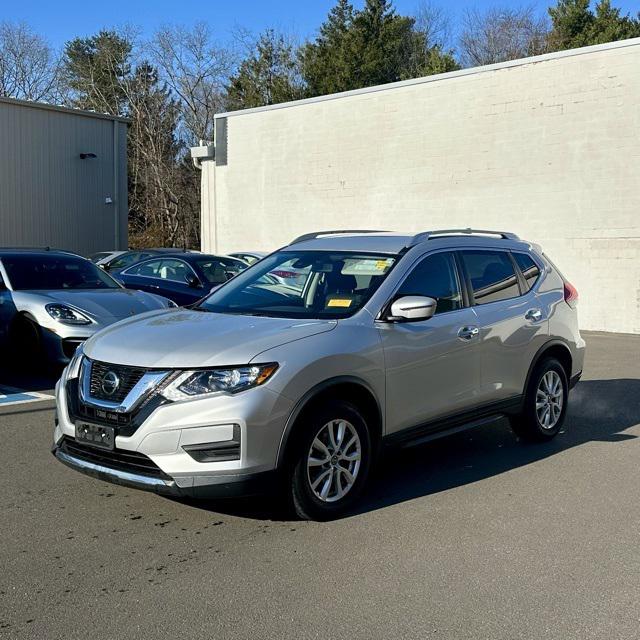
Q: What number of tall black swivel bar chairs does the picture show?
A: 0